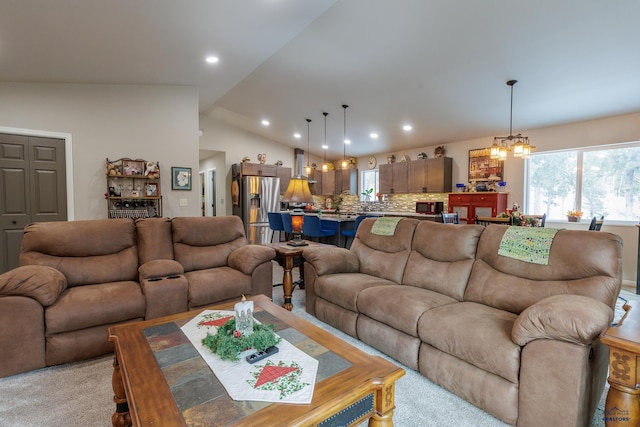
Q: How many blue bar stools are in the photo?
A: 4